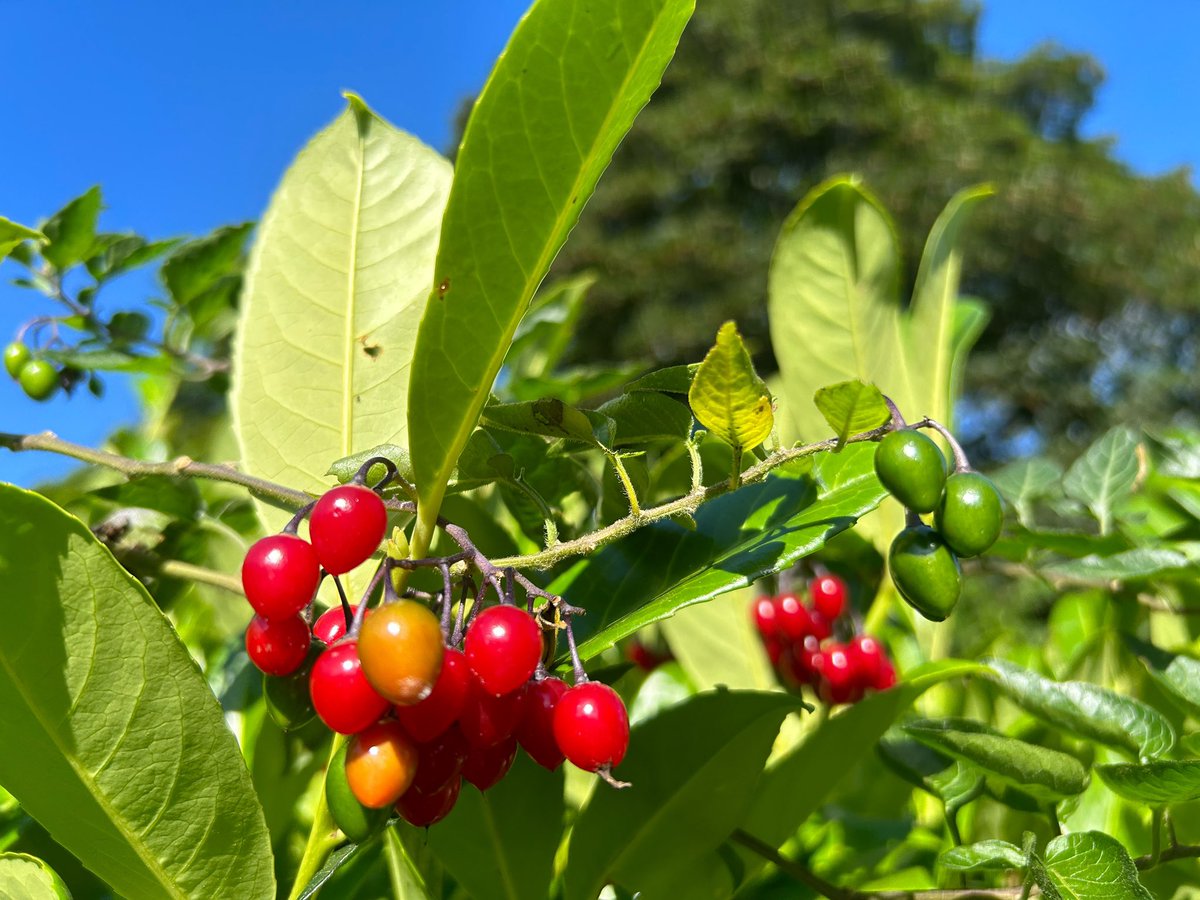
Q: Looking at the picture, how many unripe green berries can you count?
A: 7